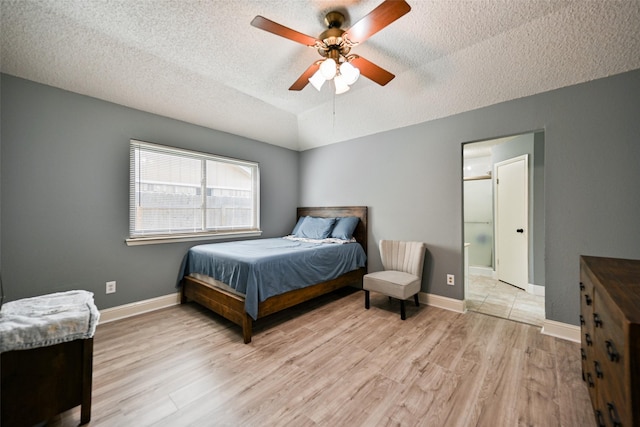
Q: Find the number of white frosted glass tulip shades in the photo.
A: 4